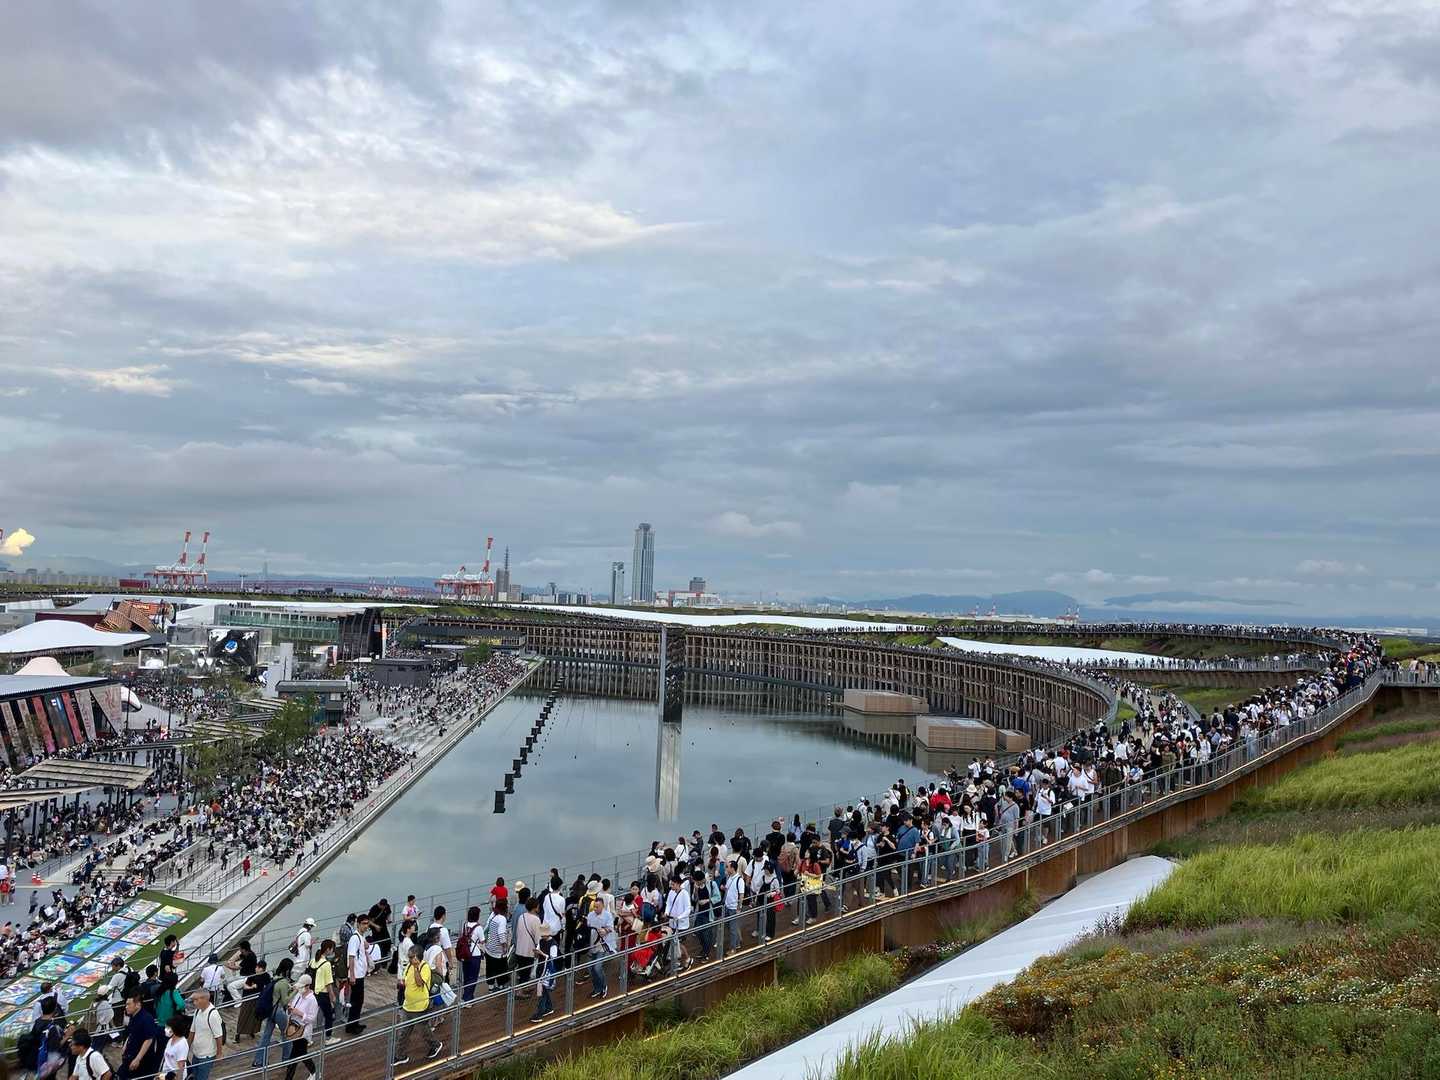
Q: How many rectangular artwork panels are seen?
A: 12